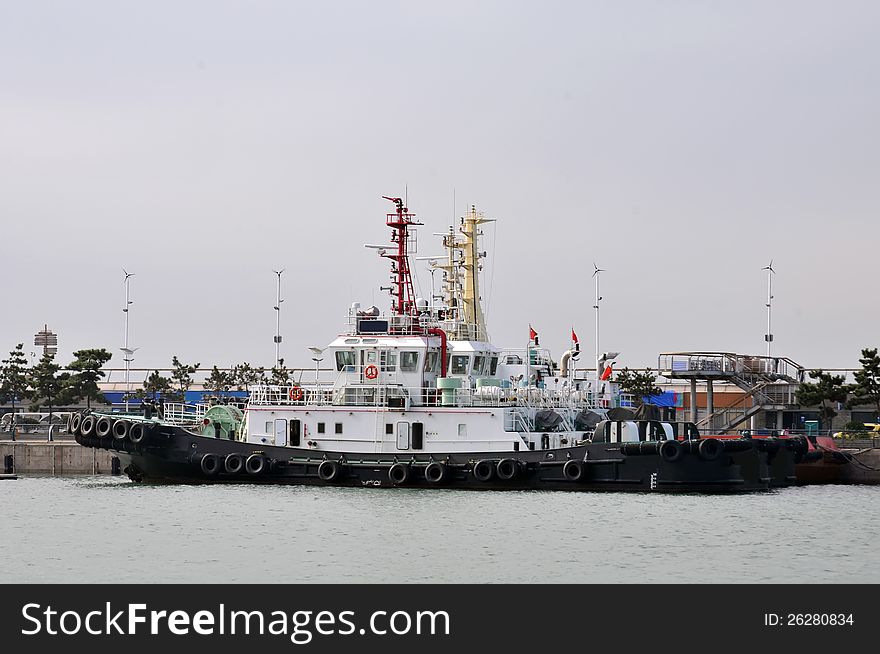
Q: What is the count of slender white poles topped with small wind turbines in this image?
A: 4